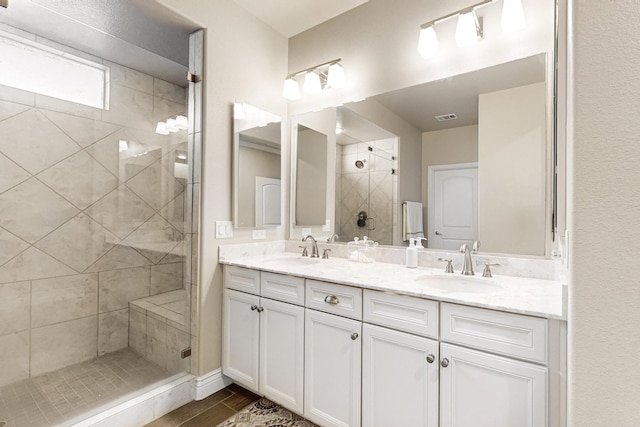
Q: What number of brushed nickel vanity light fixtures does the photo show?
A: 2